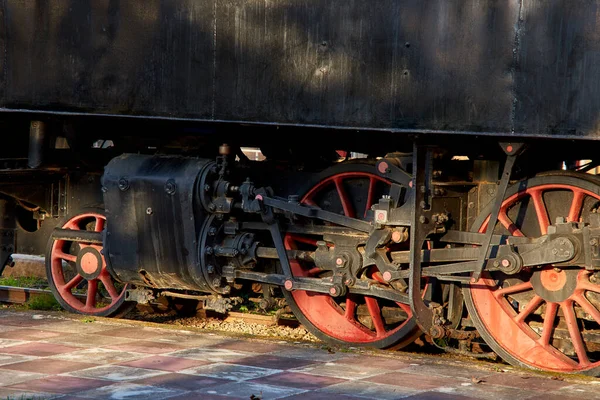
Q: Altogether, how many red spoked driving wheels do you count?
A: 2